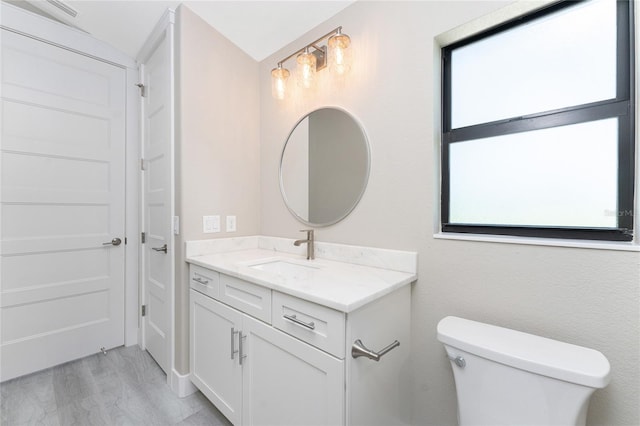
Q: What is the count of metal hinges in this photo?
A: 4